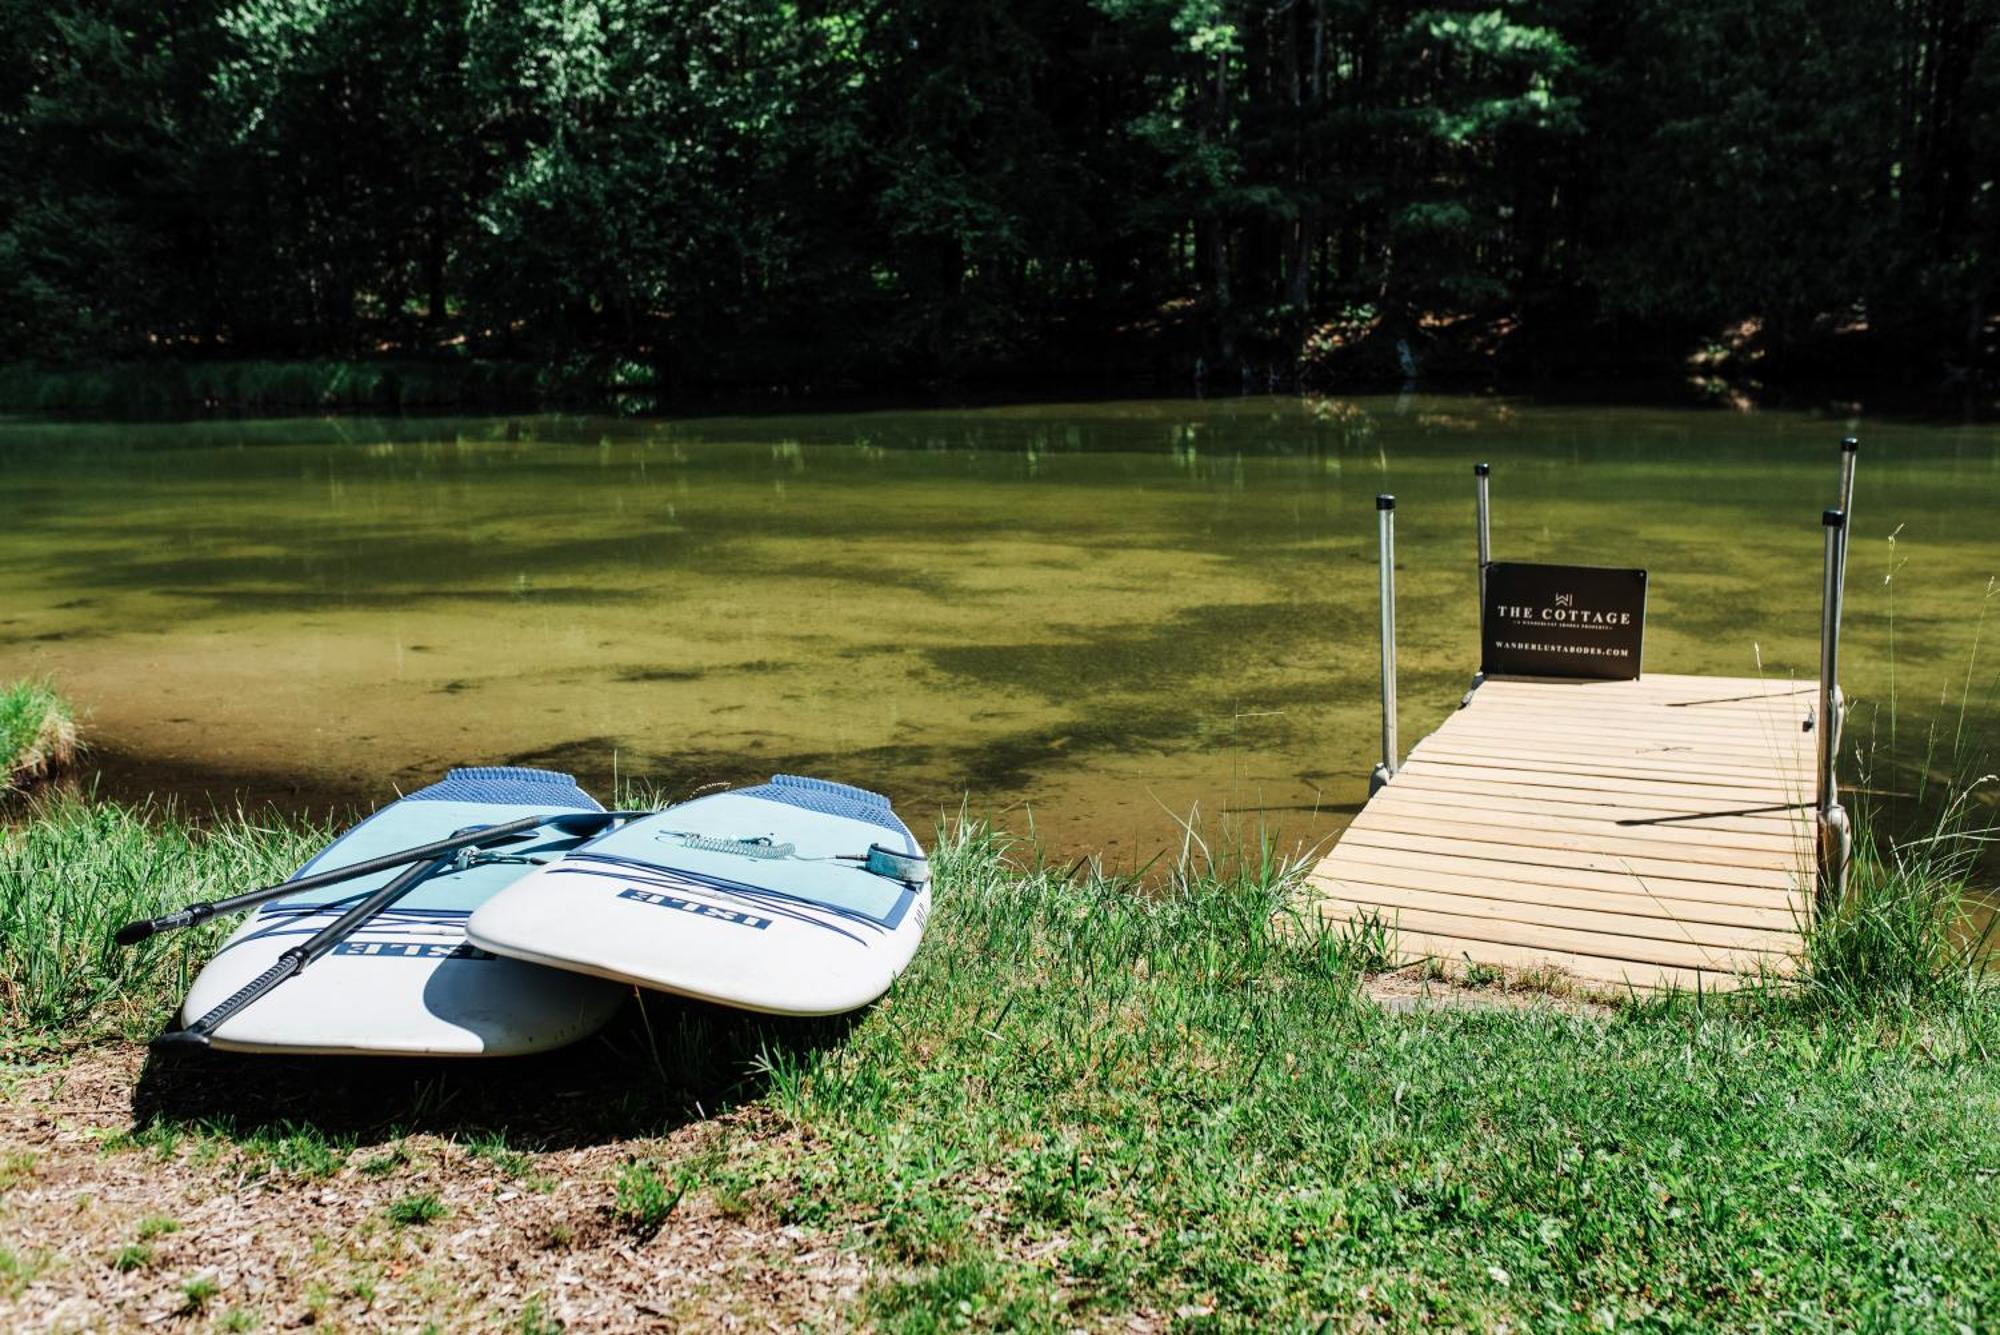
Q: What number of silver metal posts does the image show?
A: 4